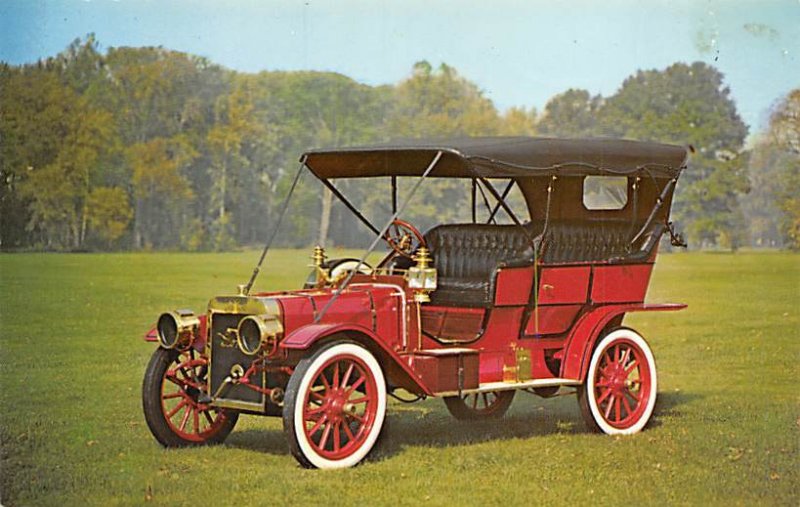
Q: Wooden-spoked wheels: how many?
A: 4